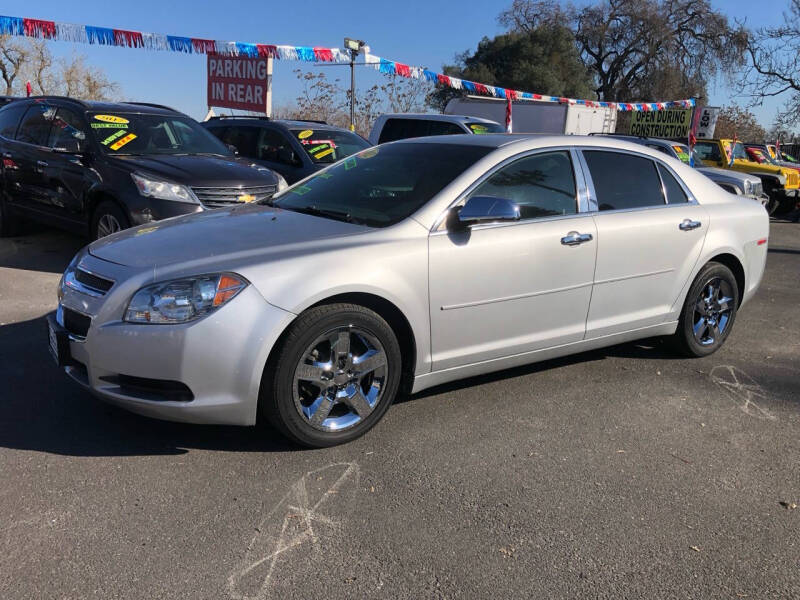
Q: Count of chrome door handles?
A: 2